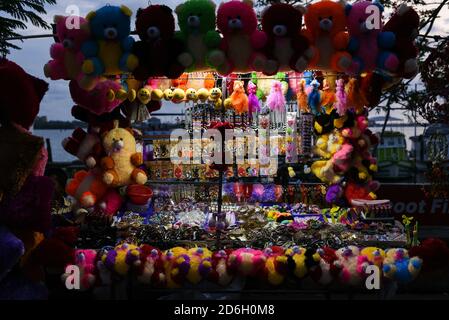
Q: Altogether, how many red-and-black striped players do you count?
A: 0